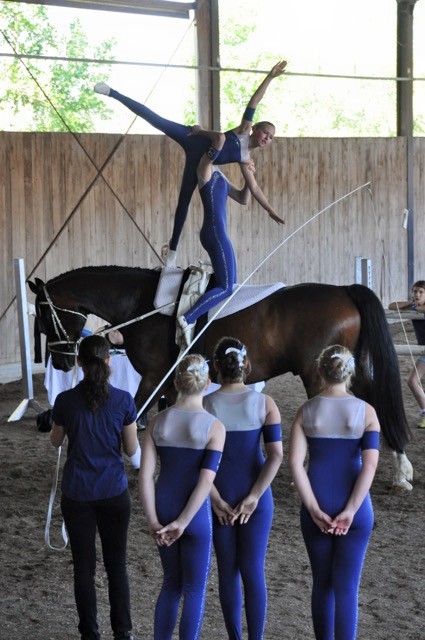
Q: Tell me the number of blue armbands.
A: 5